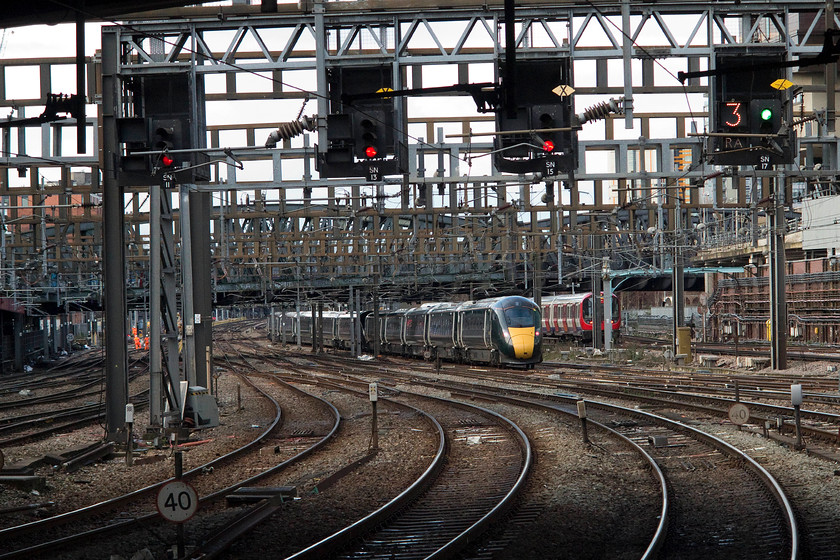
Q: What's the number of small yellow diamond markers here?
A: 3